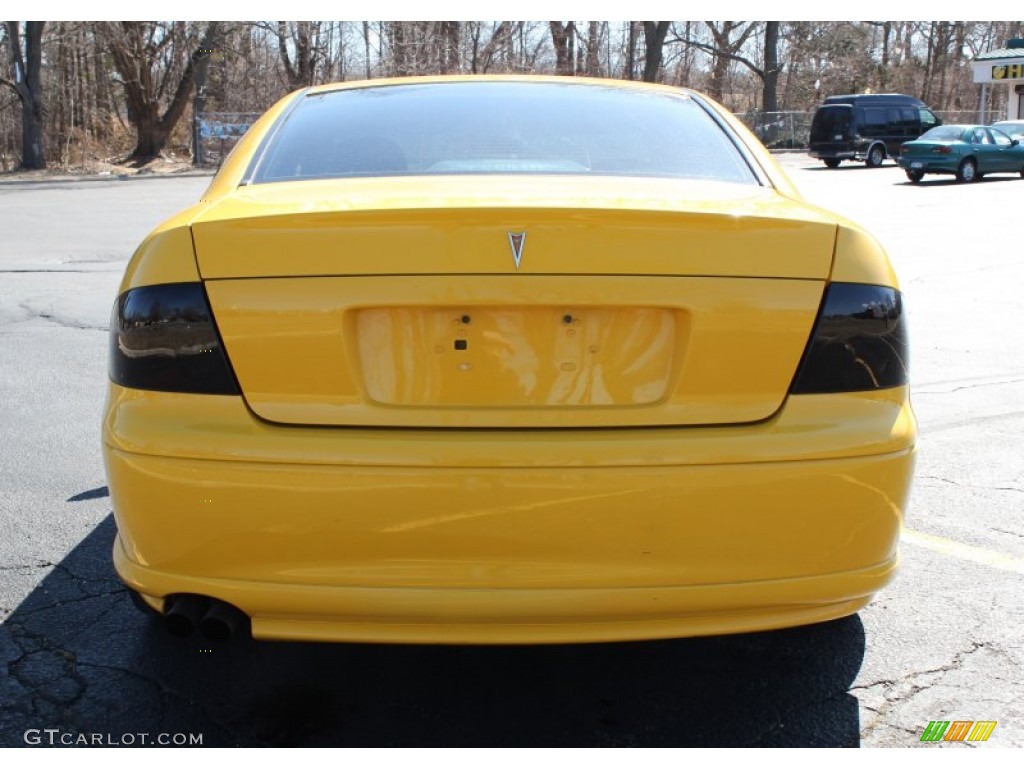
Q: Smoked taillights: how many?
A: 2